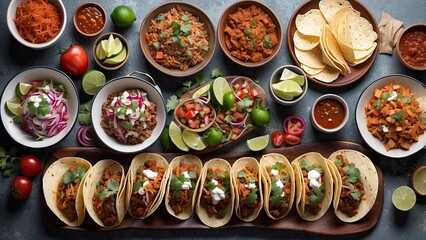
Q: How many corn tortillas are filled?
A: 9